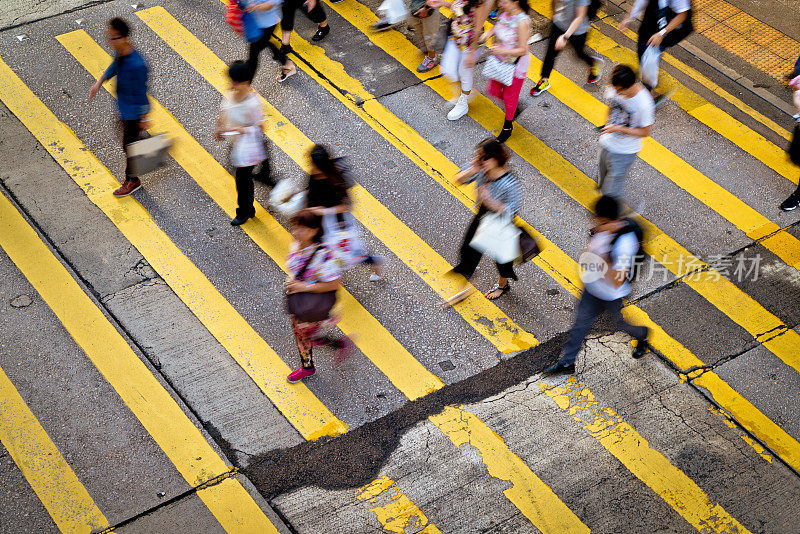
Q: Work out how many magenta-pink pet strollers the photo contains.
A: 0